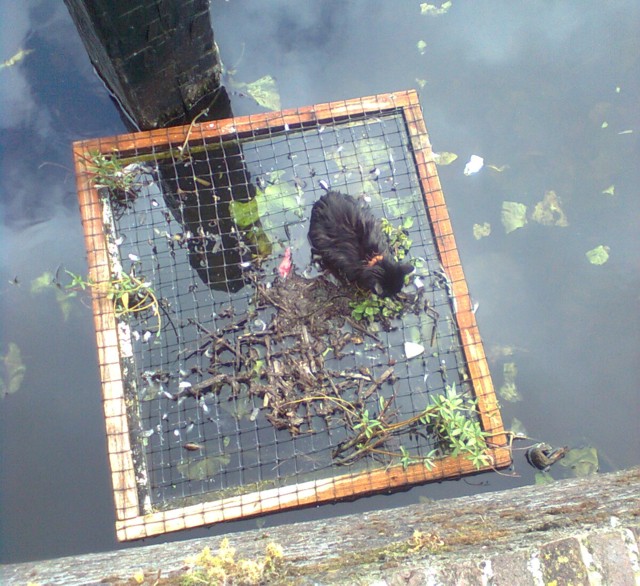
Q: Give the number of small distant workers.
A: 0